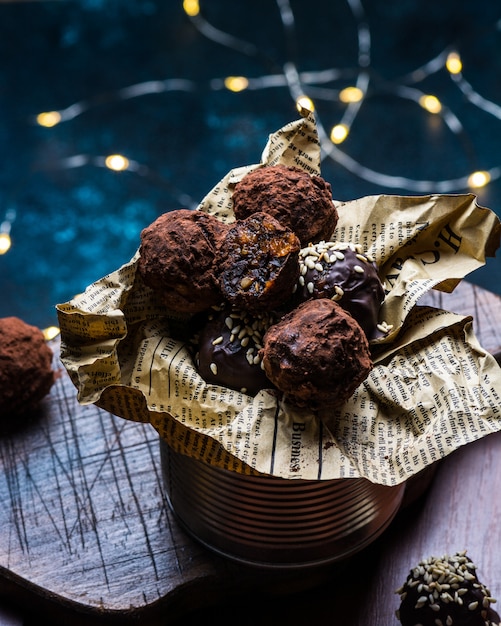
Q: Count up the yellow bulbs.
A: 12